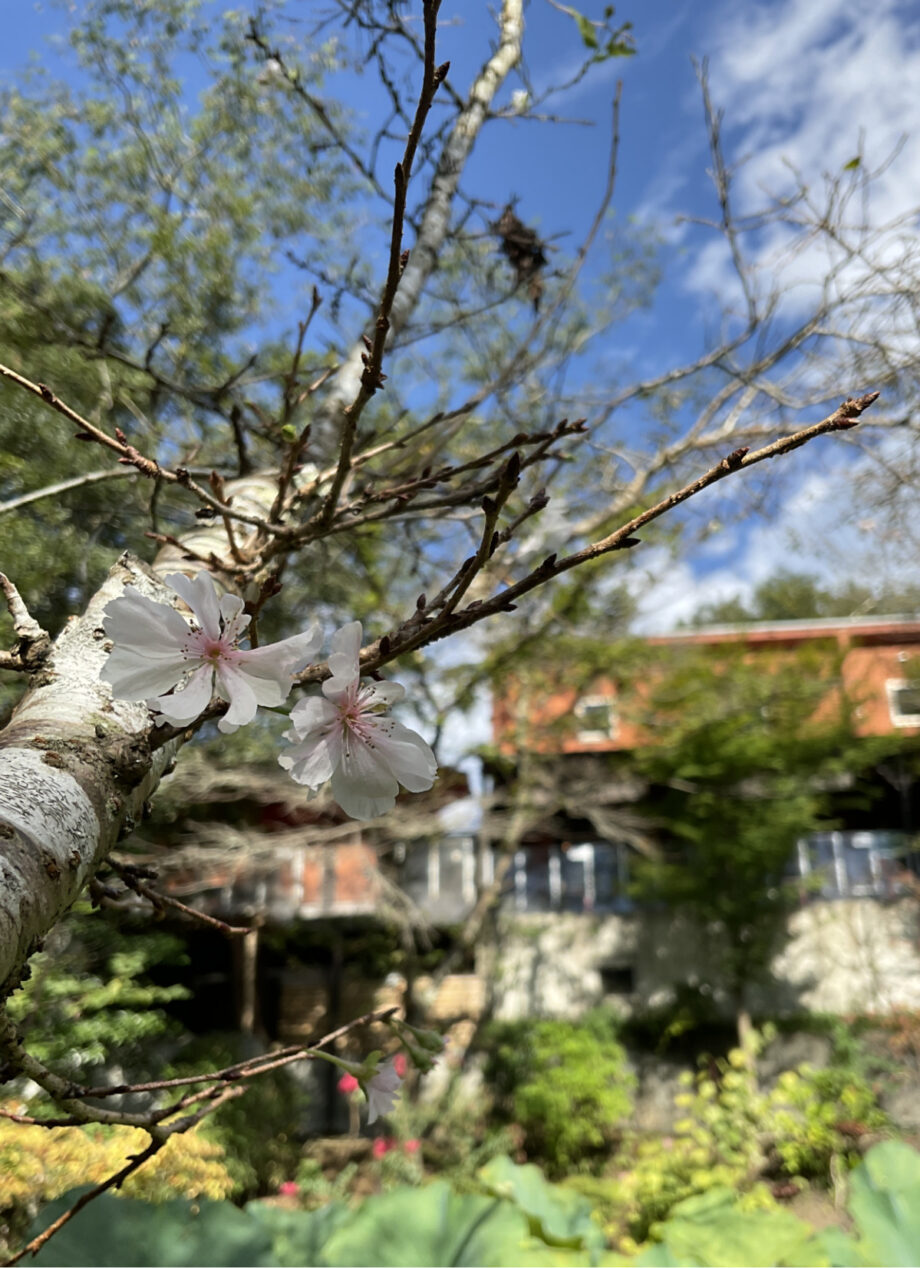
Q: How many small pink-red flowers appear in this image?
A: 5